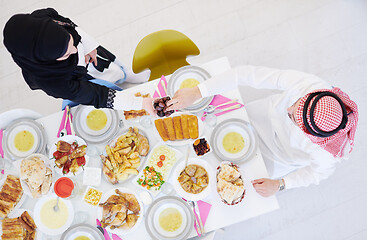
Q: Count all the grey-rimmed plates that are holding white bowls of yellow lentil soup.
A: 6